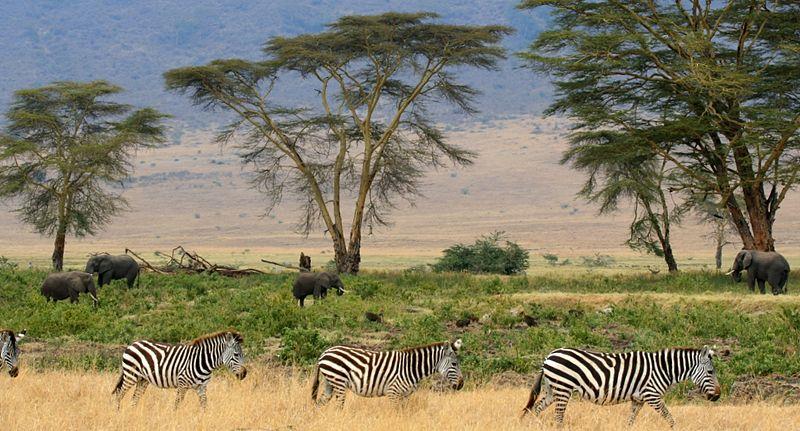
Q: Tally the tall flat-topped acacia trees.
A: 3